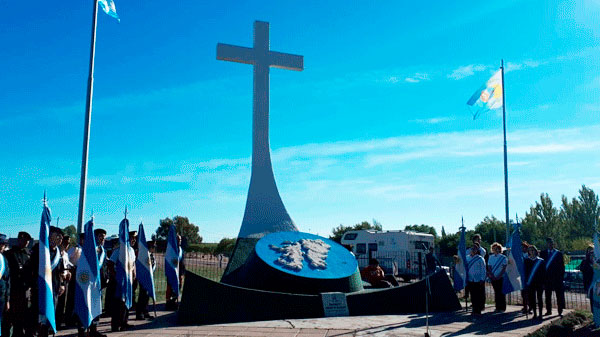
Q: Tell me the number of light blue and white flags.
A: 10